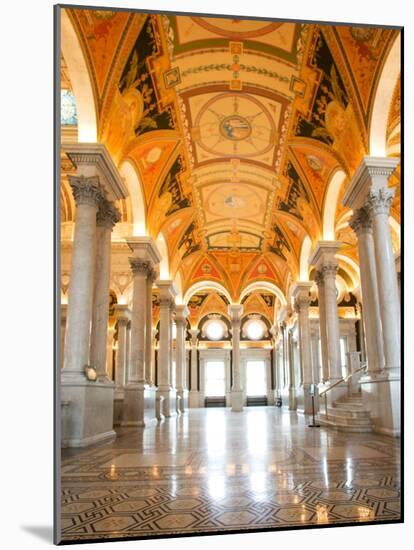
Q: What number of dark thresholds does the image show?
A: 2